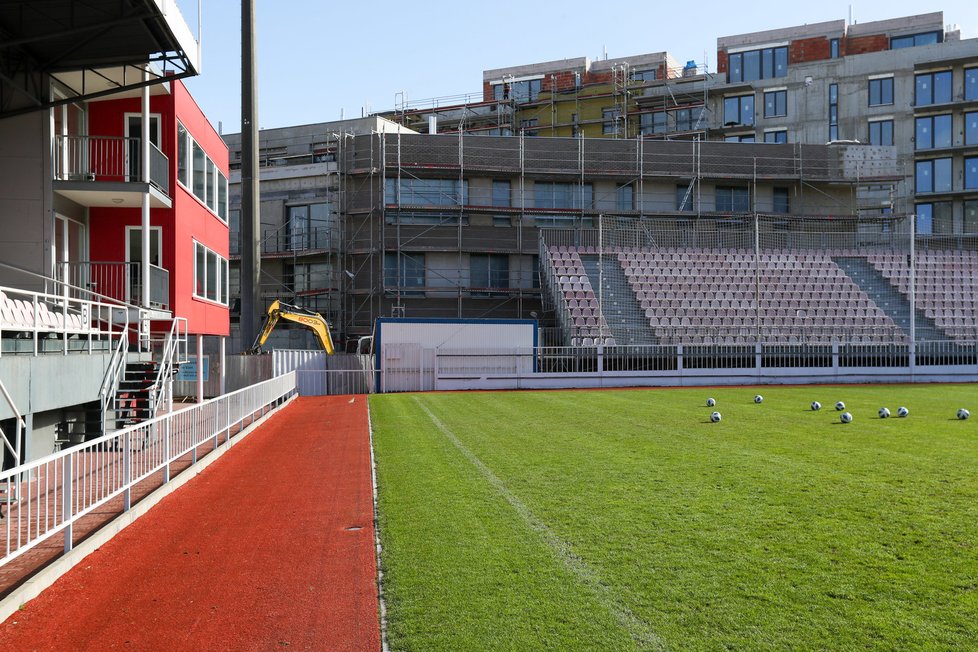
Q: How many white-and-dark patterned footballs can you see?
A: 9